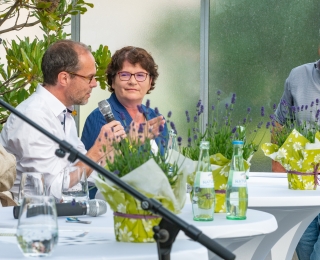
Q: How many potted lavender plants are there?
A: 3